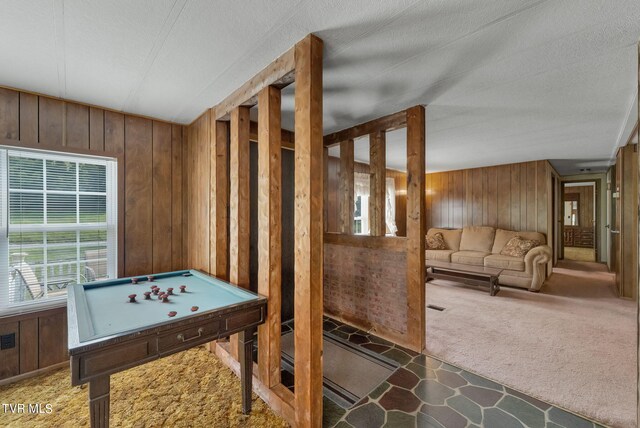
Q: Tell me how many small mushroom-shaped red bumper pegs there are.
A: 12